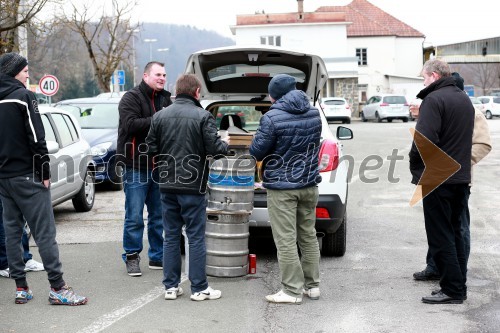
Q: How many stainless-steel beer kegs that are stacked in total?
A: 2